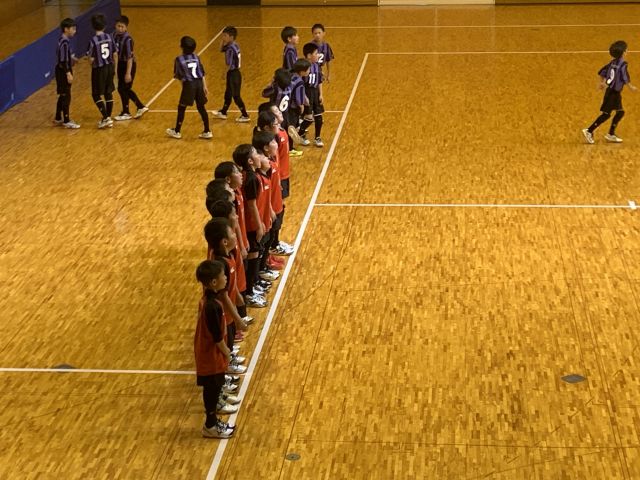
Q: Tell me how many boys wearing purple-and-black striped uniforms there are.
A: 11